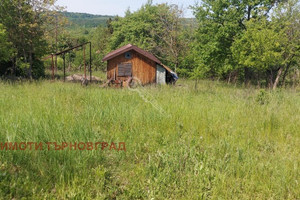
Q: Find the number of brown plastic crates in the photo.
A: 0